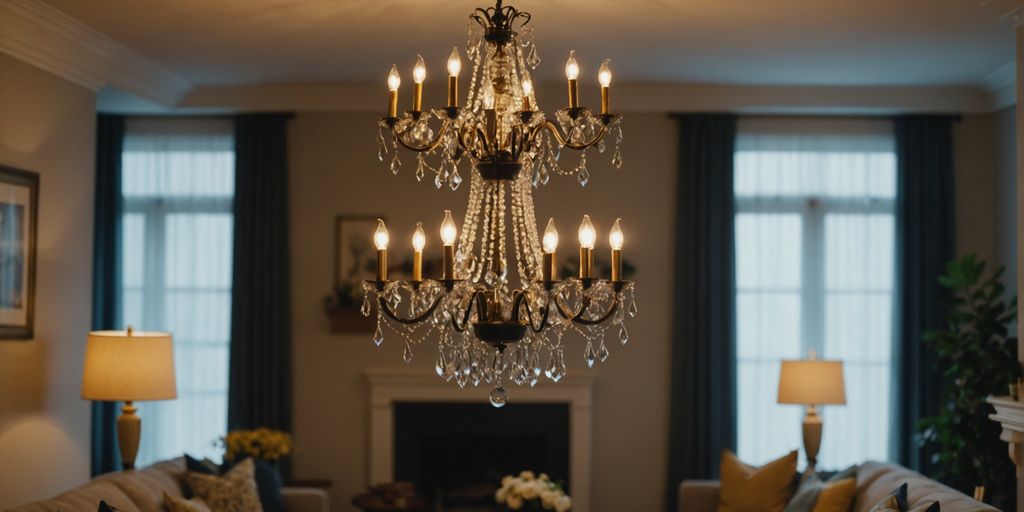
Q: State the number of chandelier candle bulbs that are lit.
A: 13